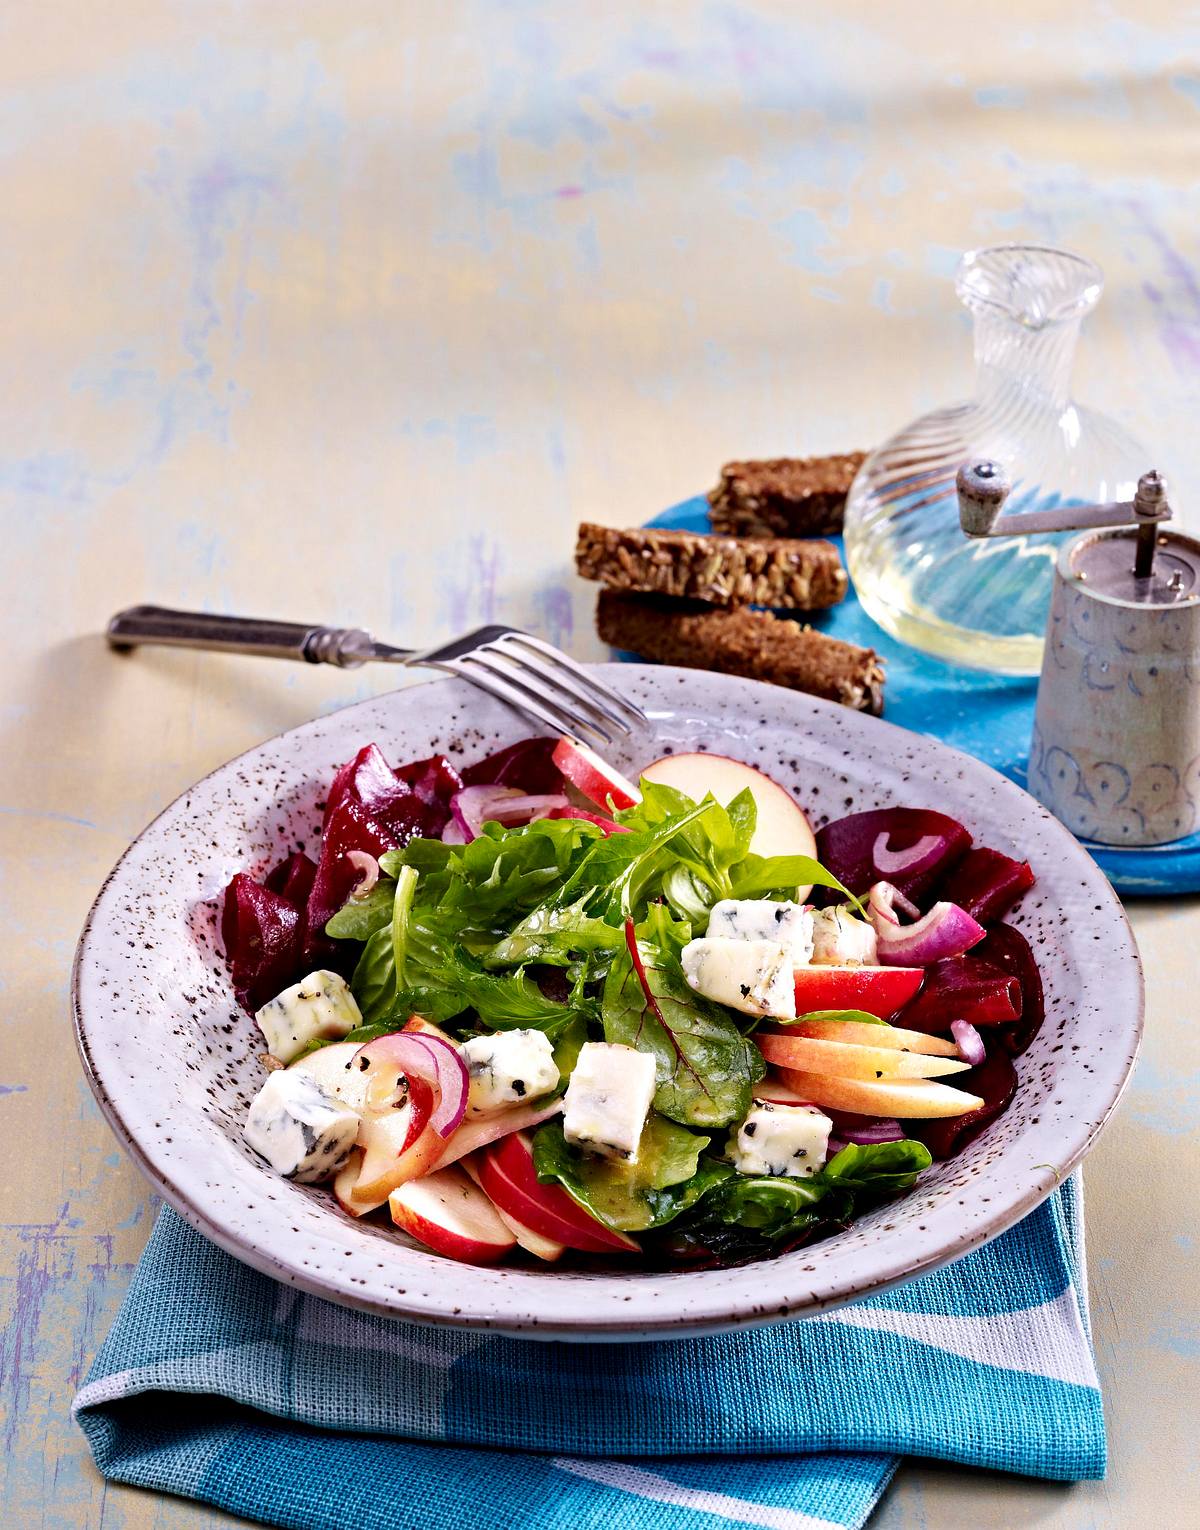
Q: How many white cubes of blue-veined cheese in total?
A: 8